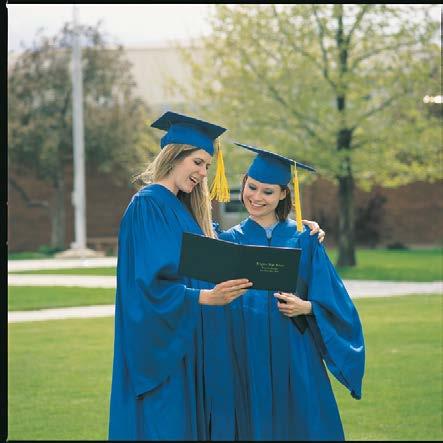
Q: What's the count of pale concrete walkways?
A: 3